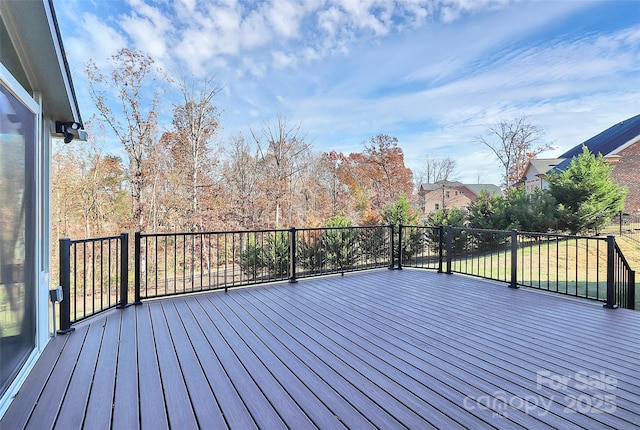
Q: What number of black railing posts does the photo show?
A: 11